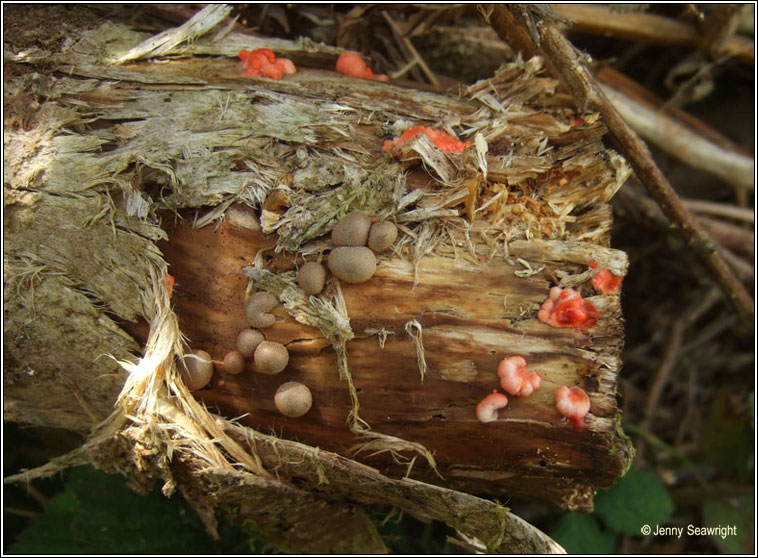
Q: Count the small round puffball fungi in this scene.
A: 10